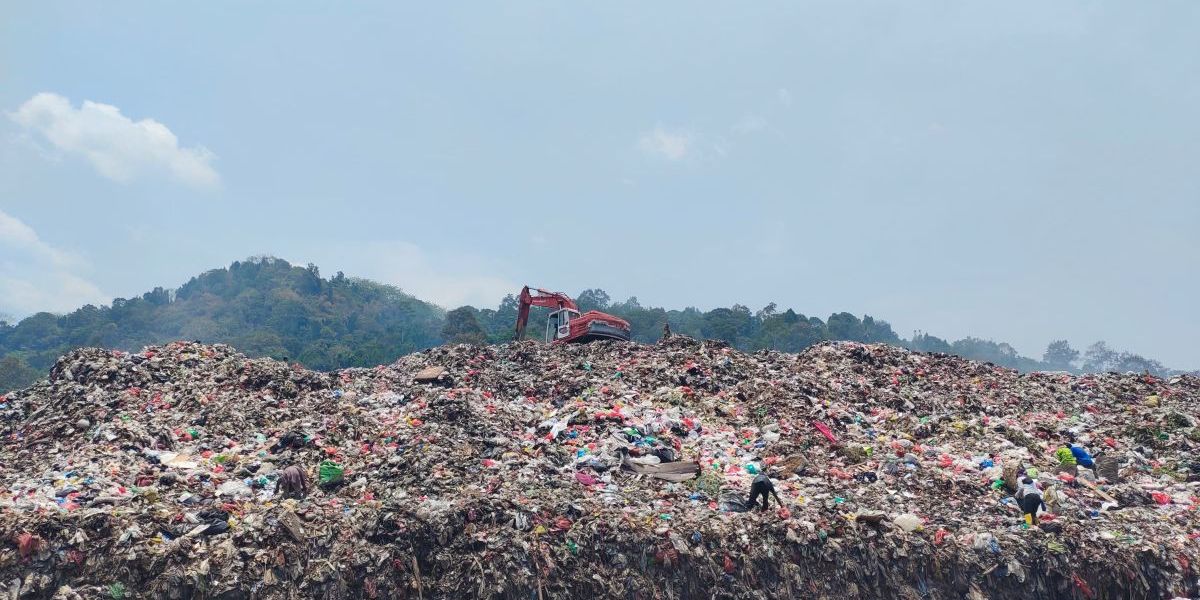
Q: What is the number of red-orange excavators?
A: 1